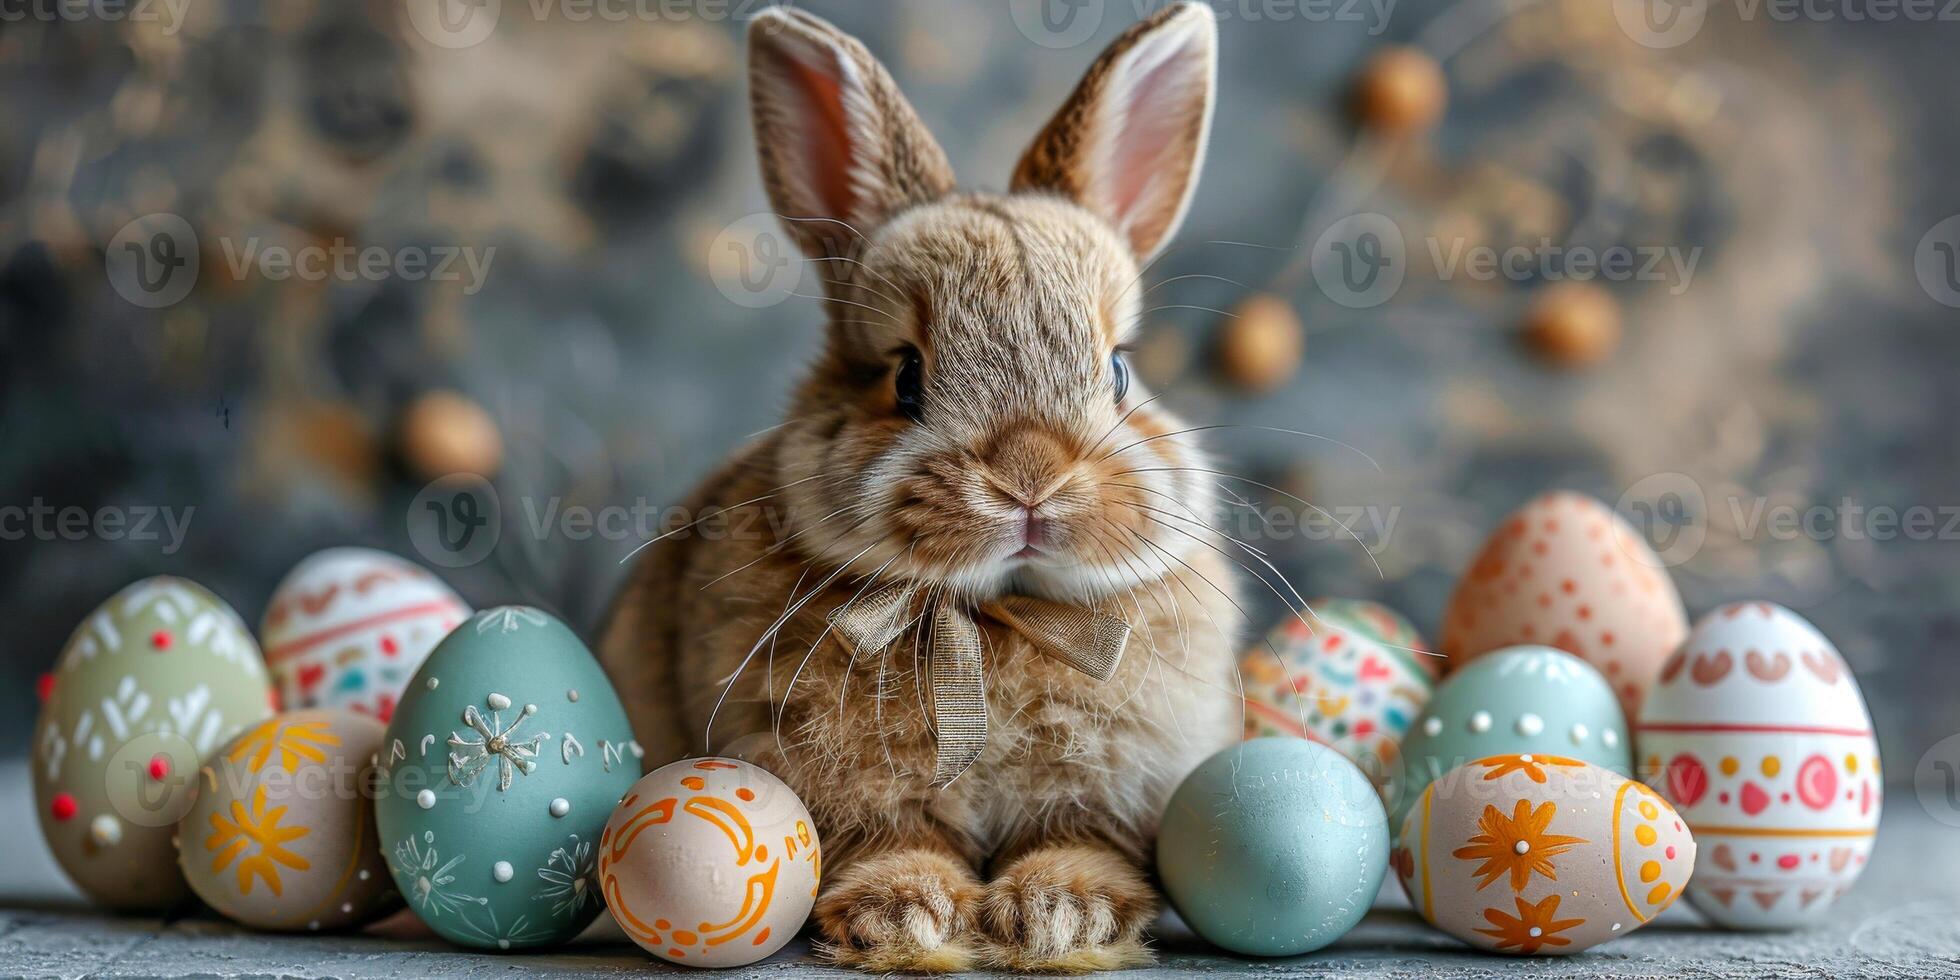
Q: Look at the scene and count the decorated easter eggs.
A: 11